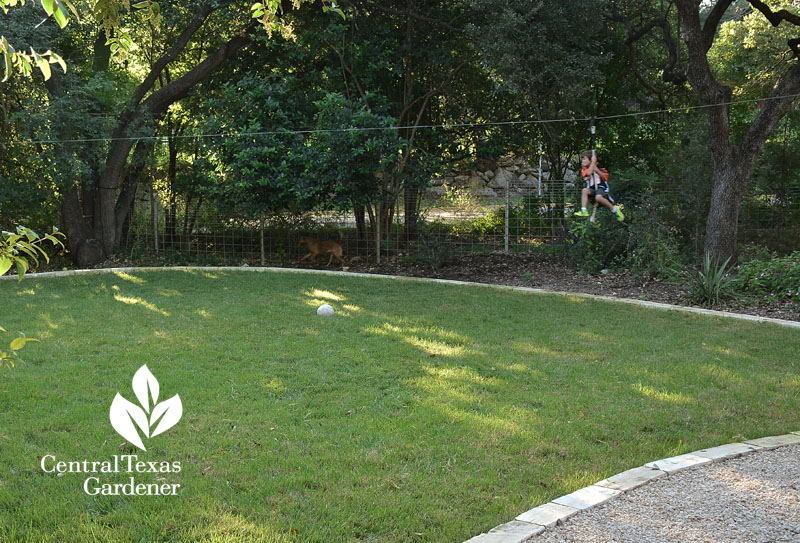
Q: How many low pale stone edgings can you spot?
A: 2